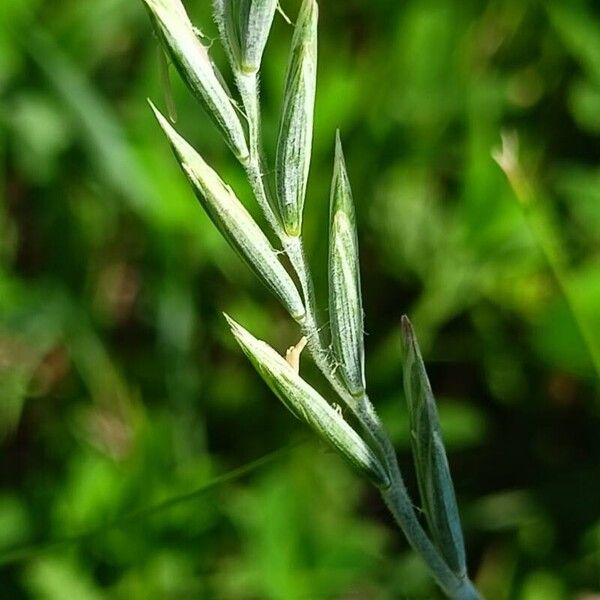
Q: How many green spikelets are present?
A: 7